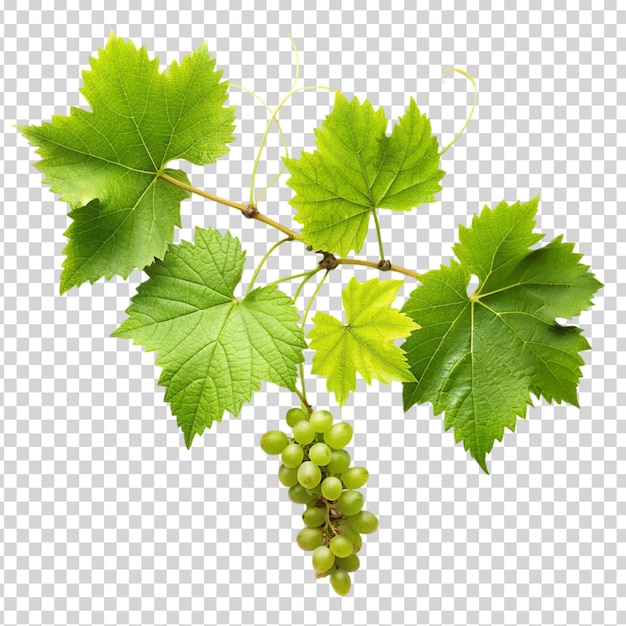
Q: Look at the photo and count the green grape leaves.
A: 5